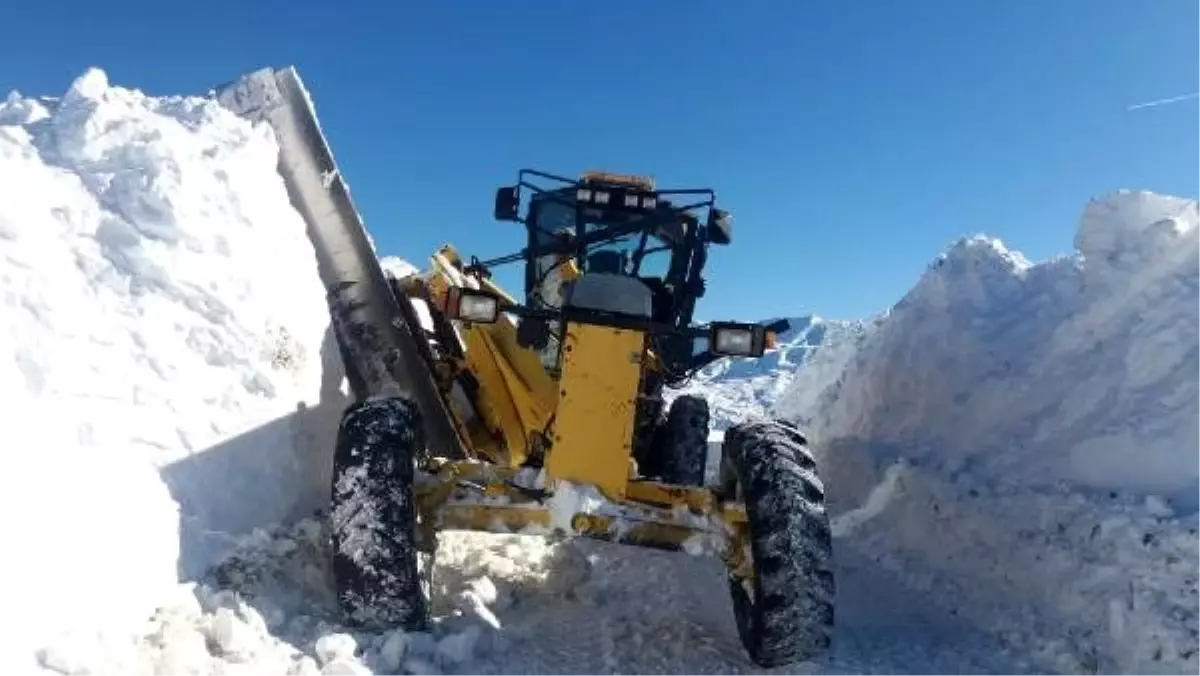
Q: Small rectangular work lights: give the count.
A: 4